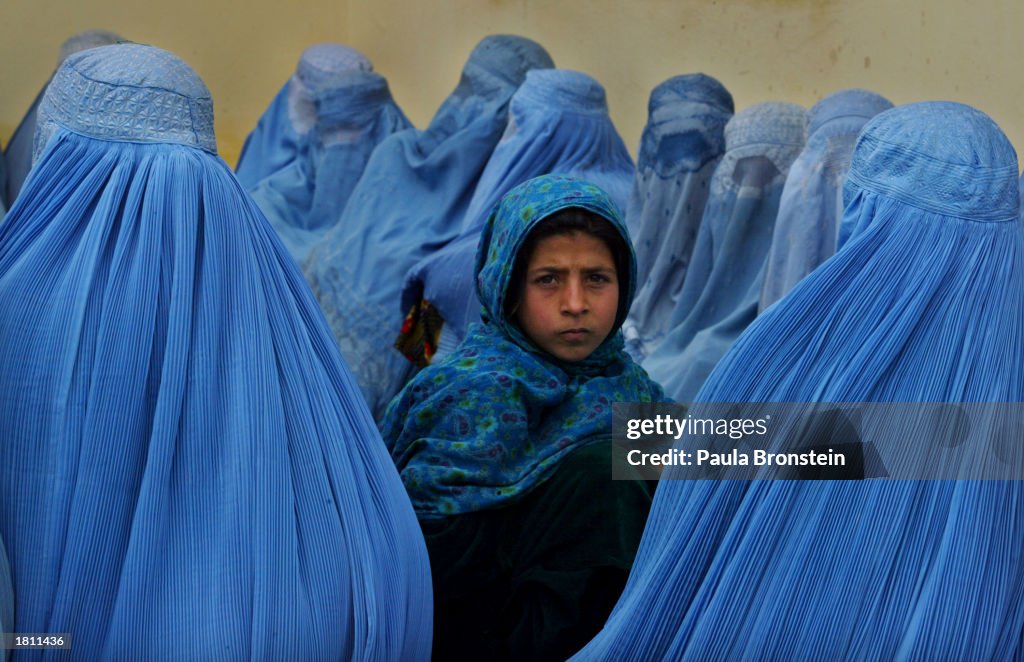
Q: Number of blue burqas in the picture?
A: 10